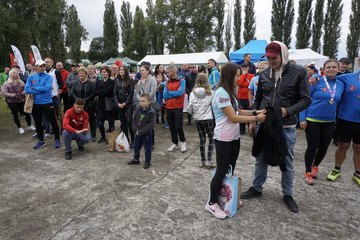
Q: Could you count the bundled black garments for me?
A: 1